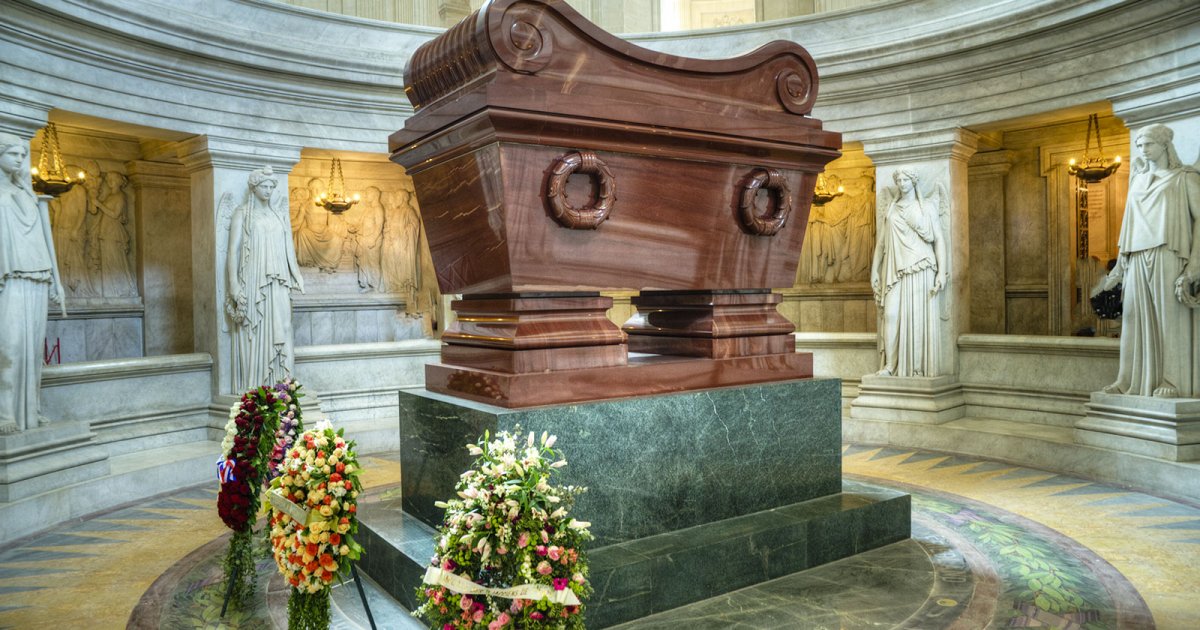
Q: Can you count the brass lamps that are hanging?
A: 4